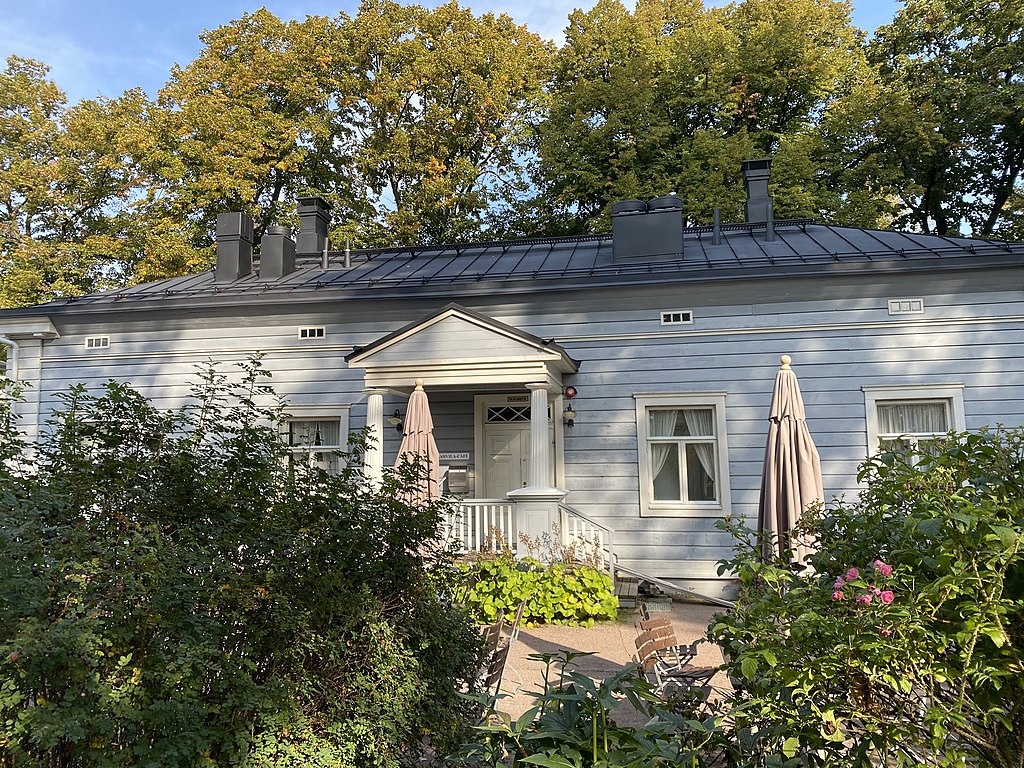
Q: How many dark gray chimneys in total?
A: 5